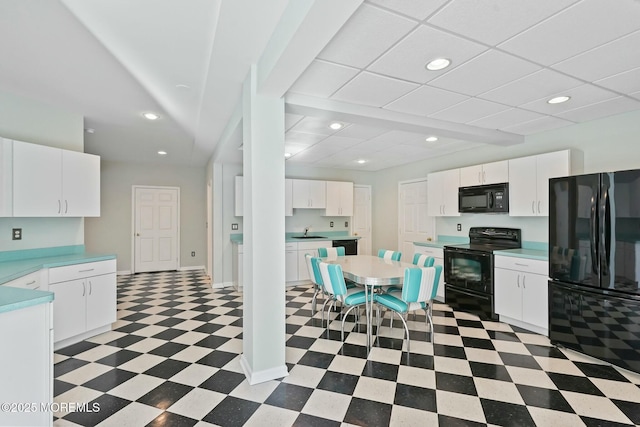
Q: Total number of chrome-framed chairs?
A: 6